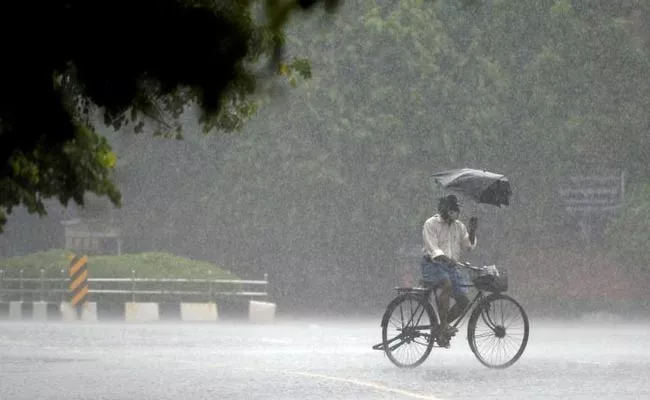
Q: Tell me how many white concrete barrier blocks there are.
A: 7